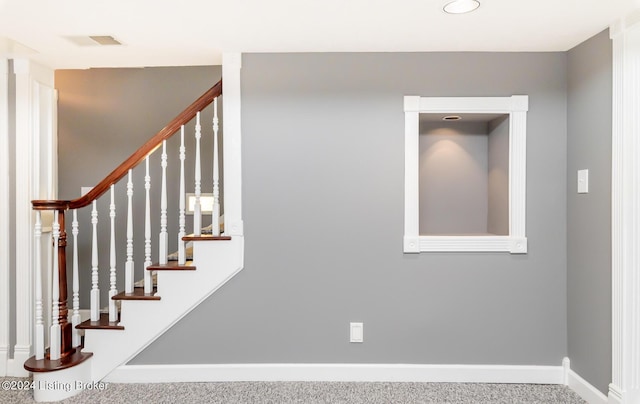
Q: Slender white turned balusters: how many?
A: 11